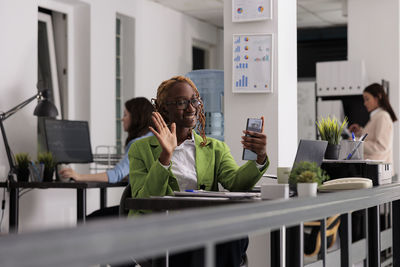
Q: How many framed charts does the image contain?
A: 2